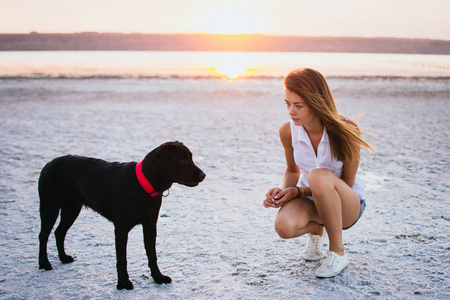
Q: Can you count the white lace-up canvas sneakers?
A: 2